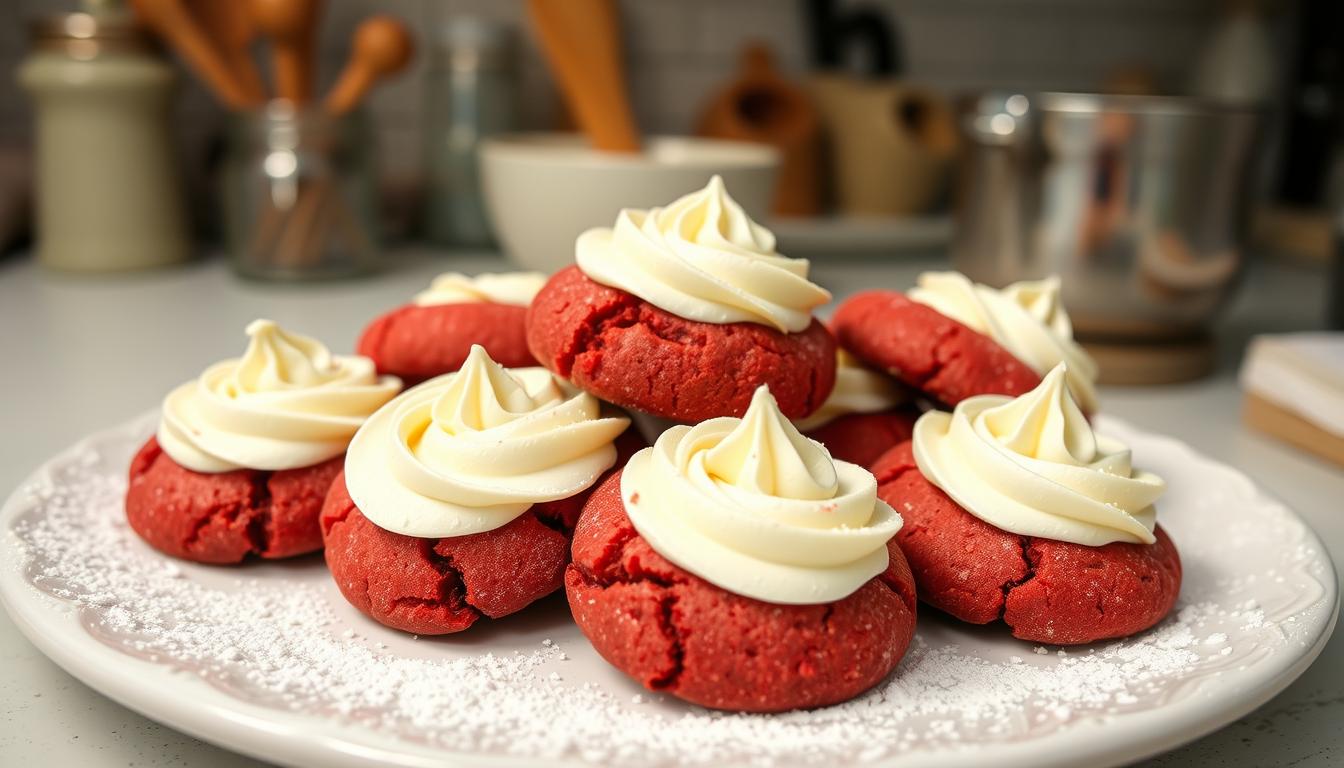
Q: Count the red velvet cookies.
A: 8